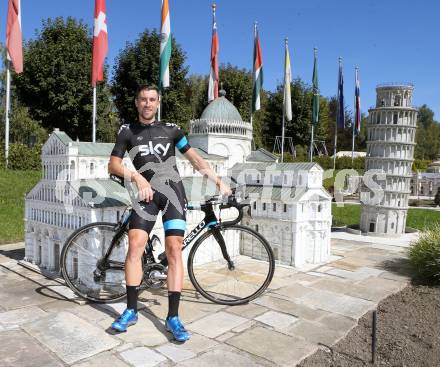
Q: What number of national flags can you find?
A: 9